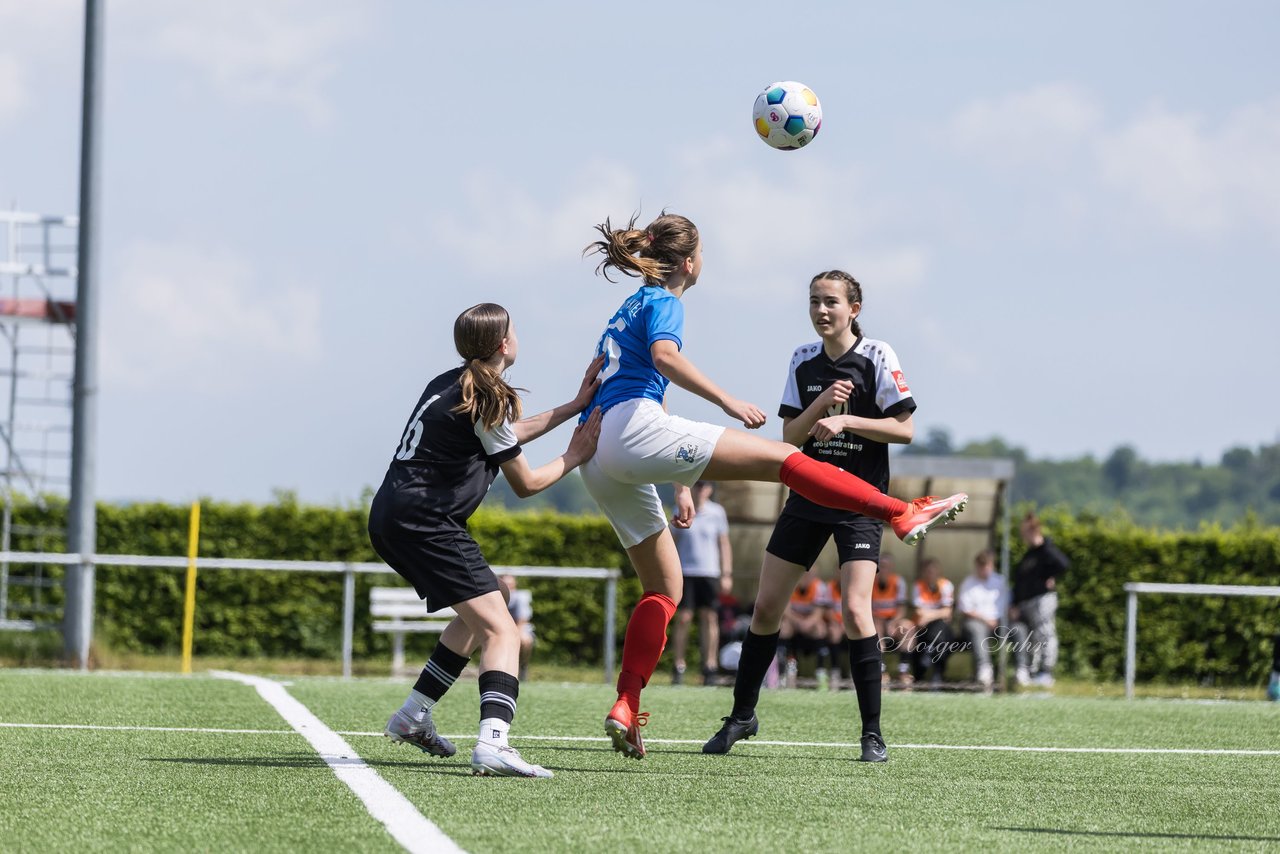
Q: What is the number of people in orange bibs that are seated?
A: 4